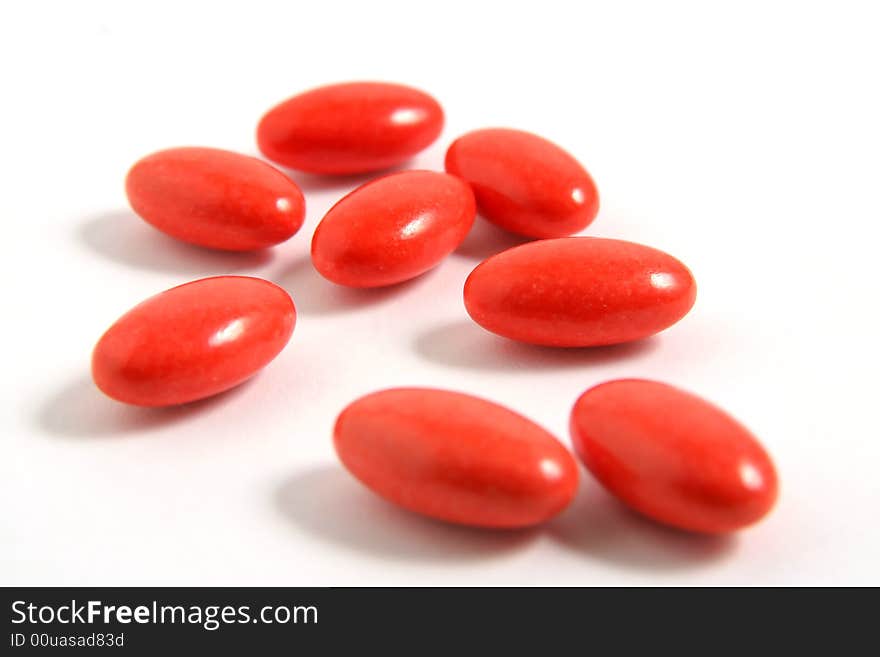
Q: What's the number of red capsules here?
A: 8